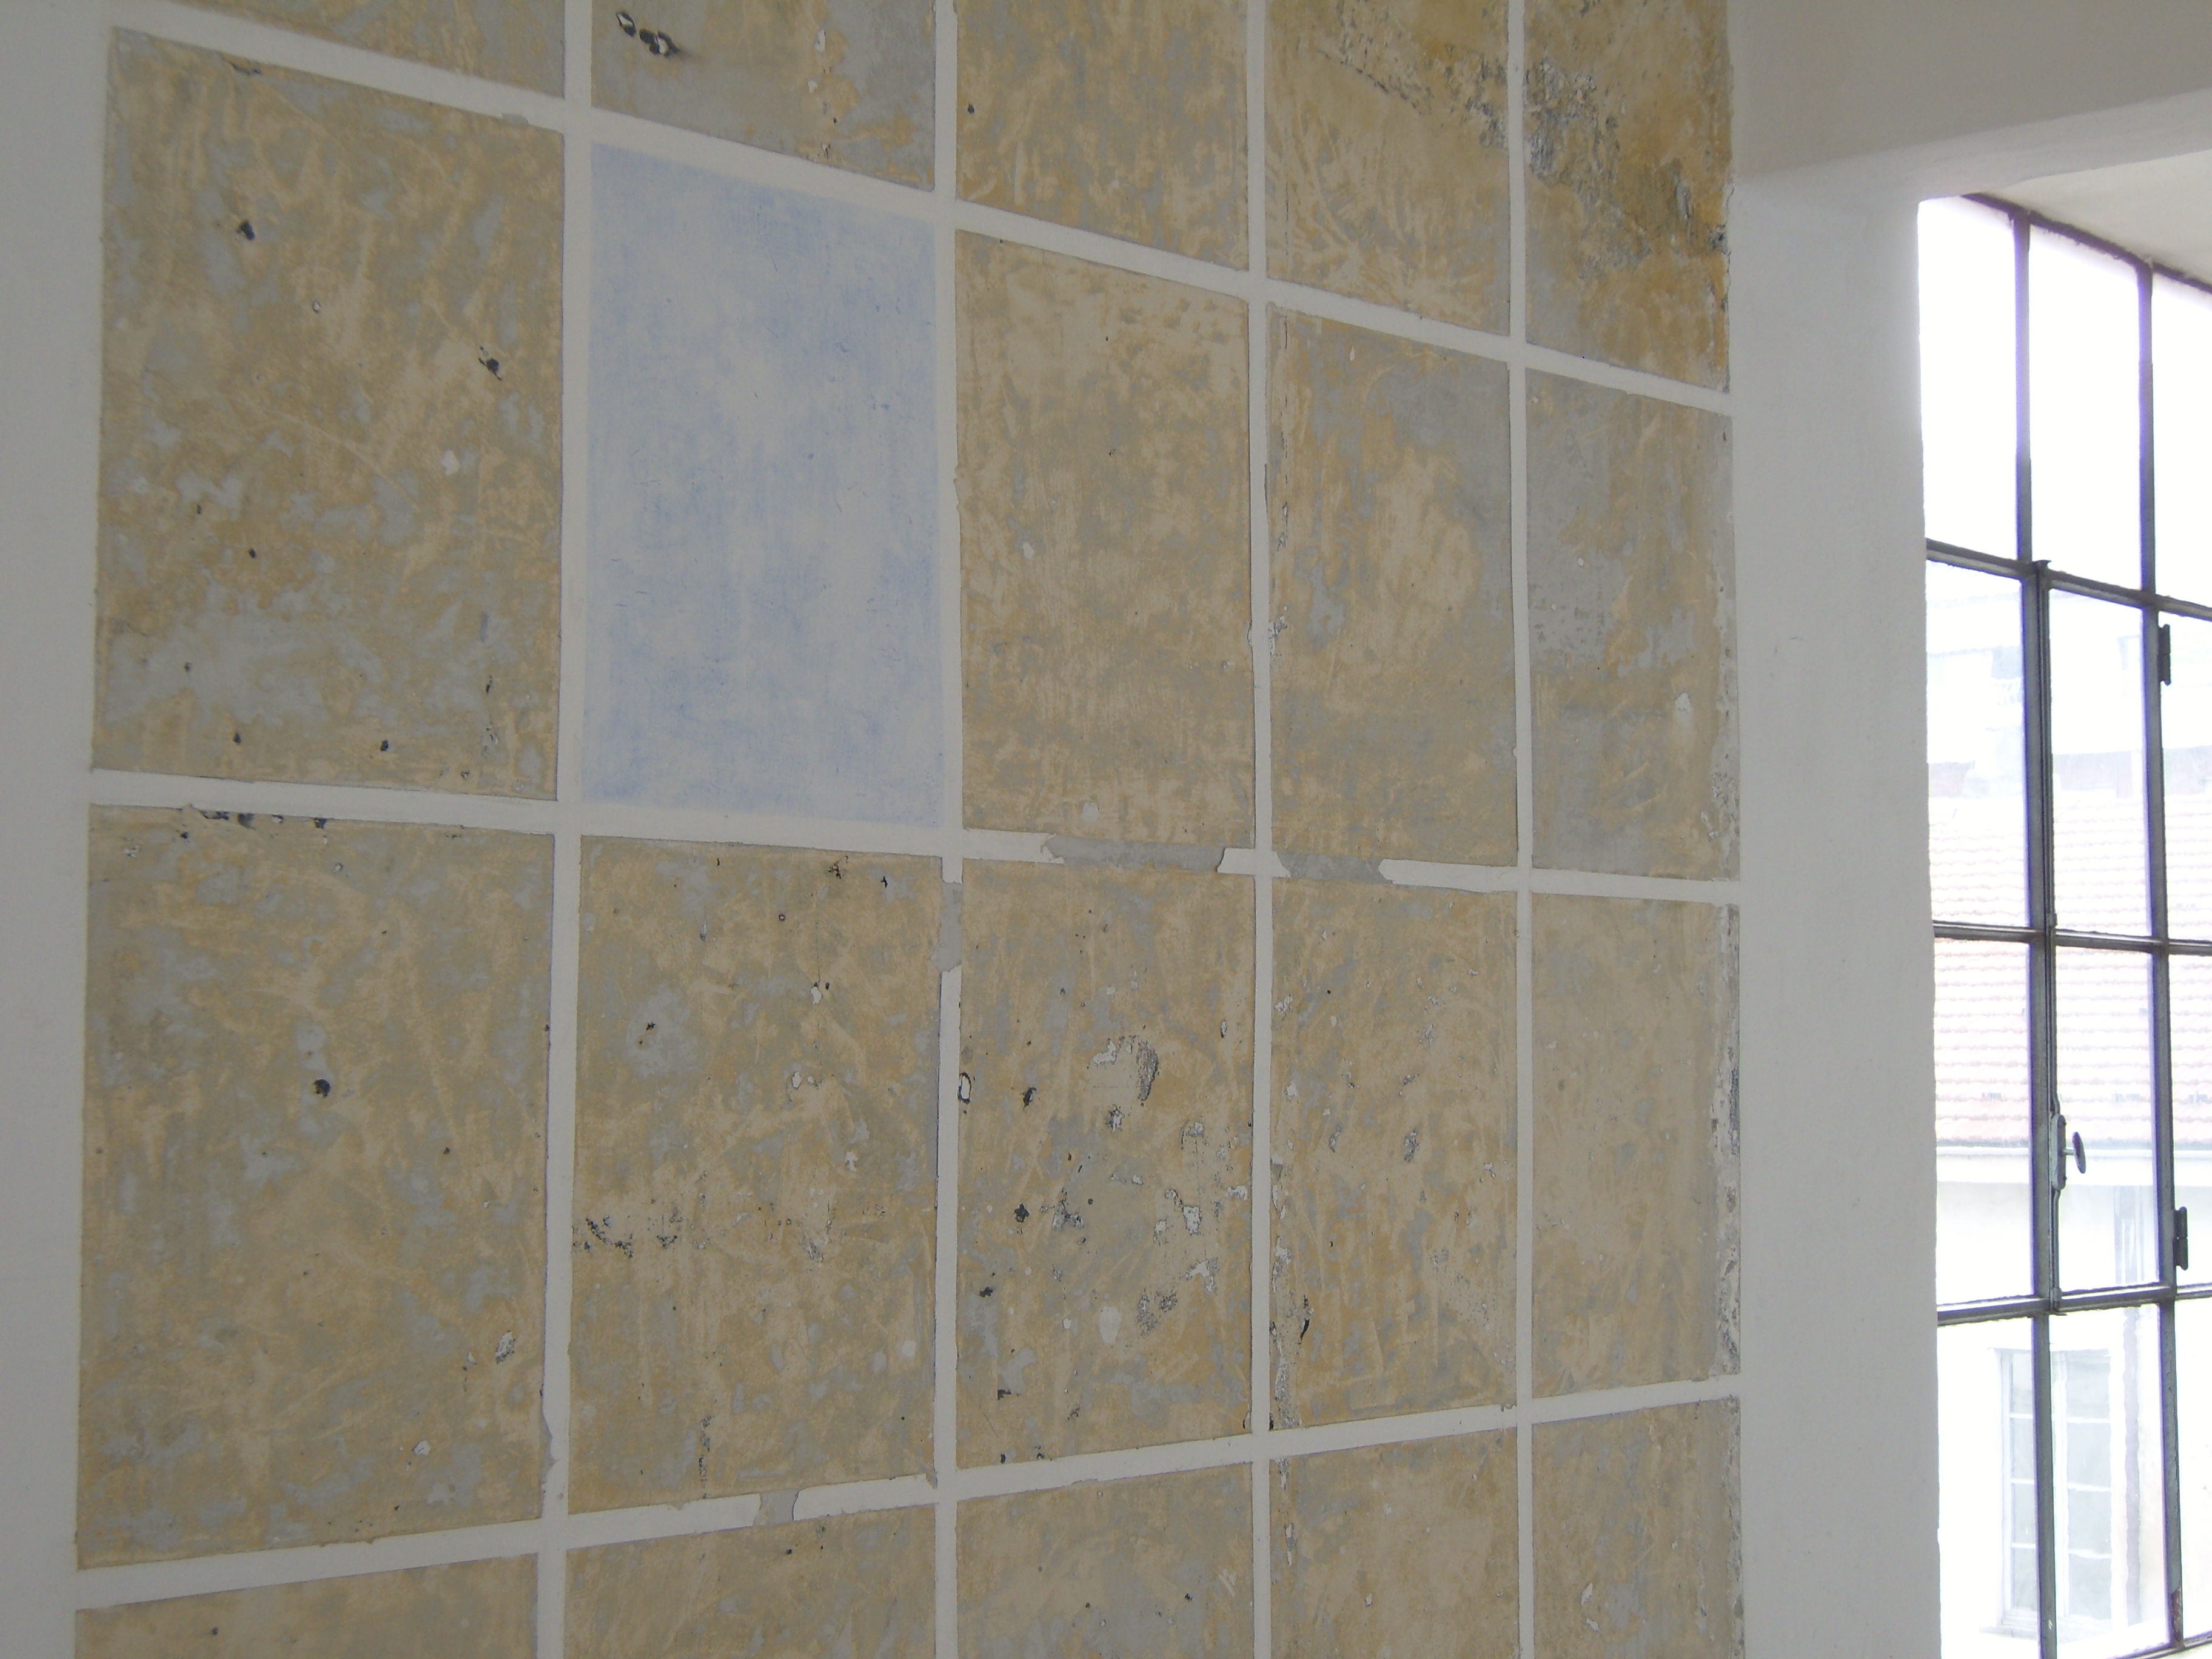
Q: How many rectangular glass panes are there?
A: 12